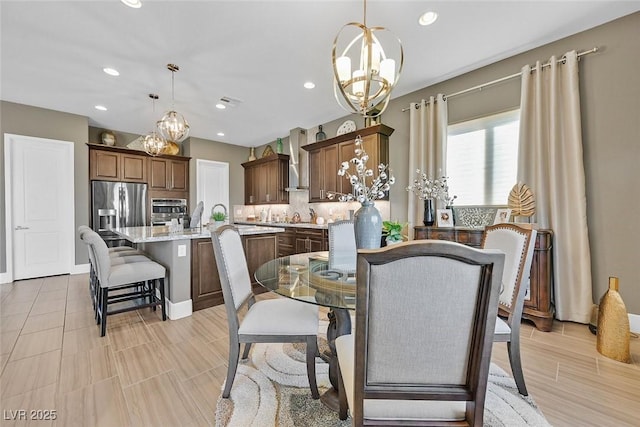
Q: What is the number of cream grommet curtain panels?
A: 2